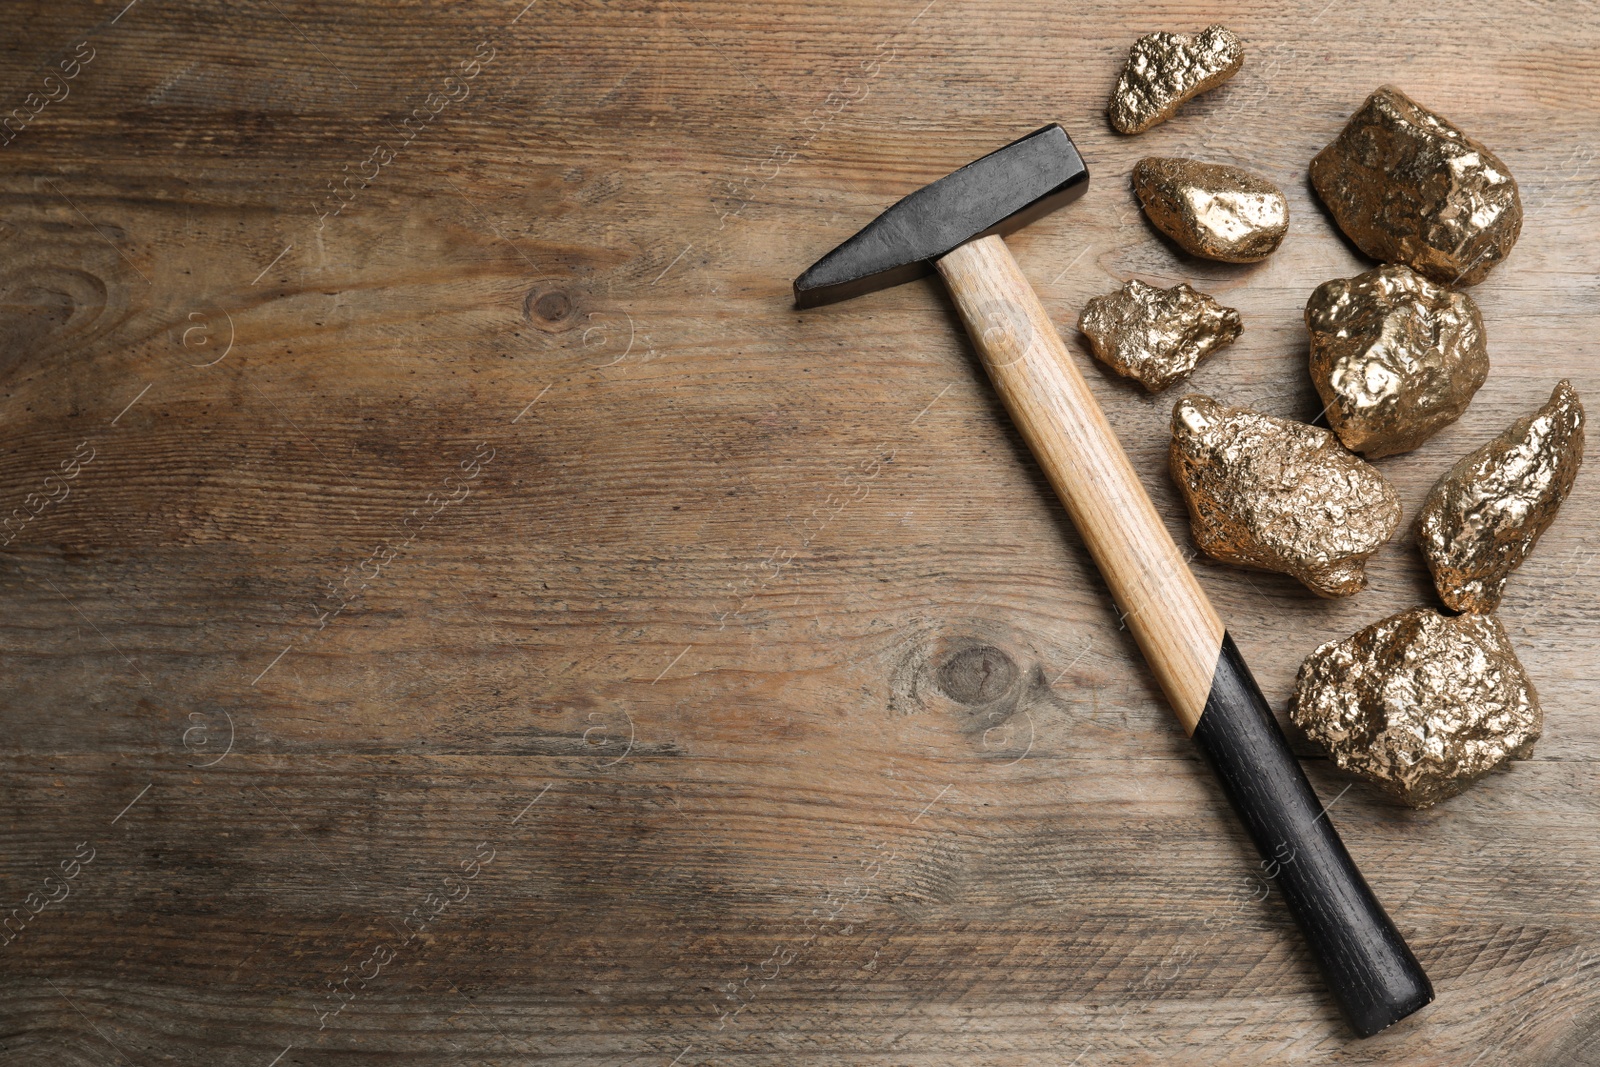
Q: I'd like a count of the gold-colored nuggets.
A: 8